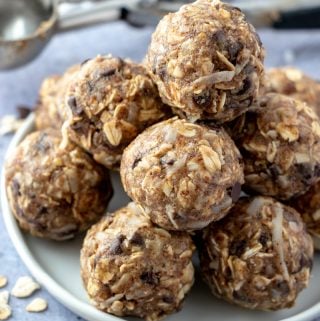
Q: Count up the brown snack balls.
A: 10